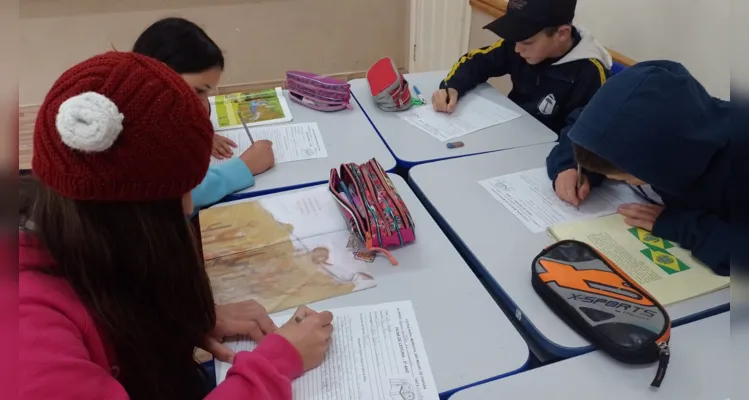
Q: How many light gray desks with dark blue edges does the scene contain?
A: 5